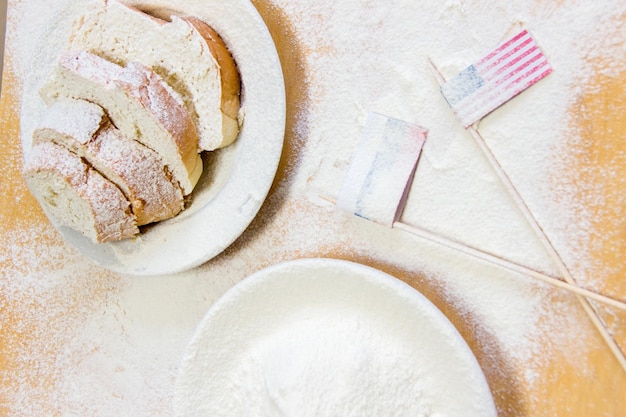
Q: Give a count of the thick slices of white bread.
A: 4